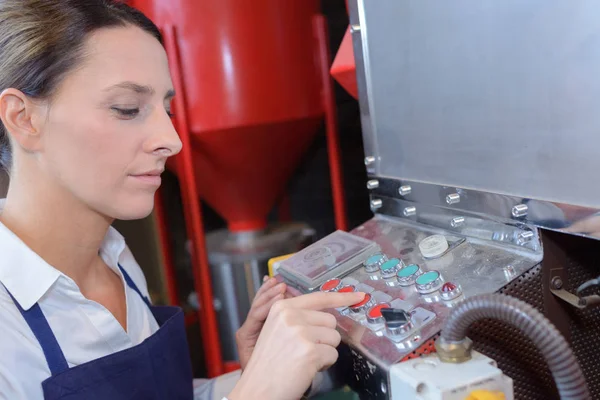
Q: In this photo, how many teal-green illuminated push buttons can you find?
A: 4